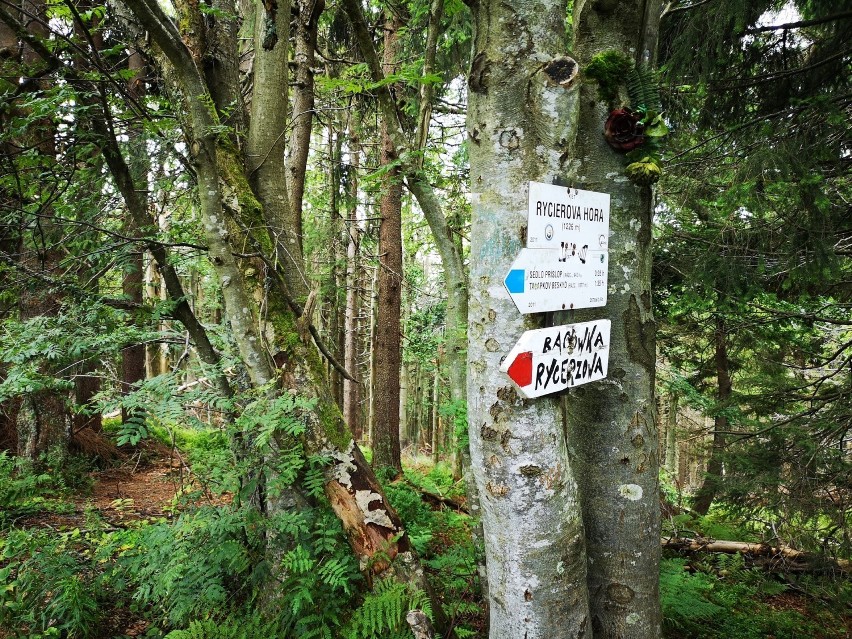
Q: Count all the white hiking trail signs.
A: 3